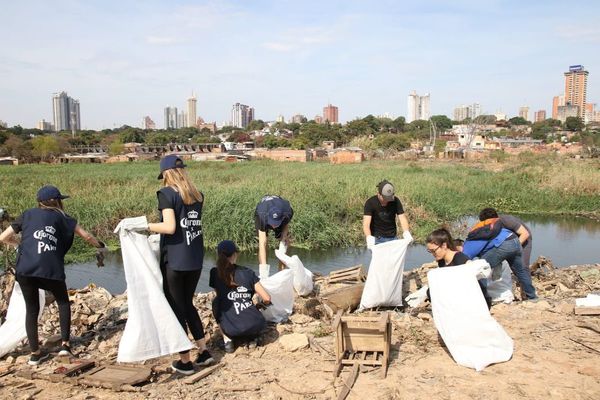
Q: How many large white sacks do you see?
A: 7